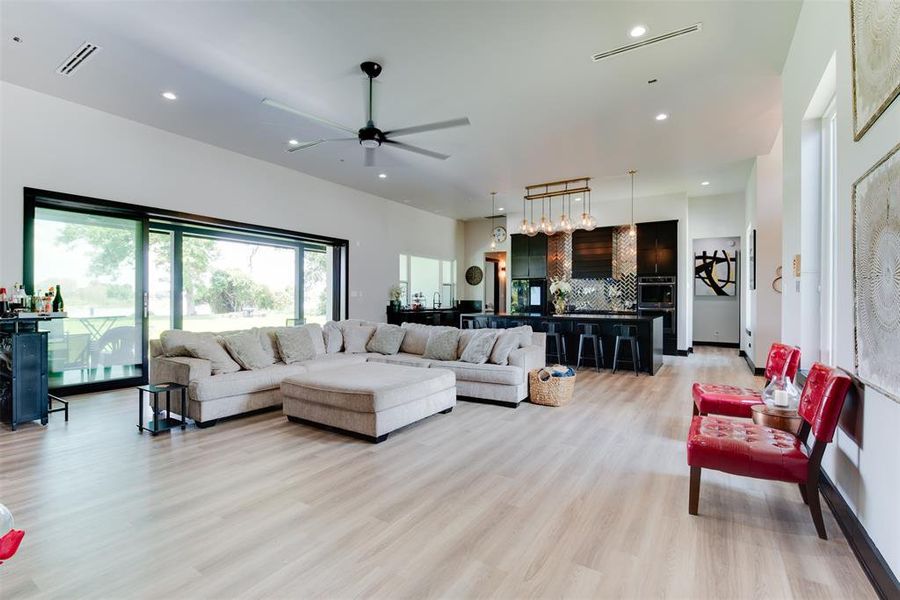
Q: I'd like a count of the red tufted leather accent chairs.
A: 2